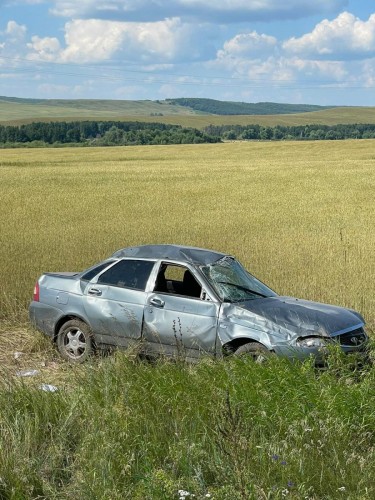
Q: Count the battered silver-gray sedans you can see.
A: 1